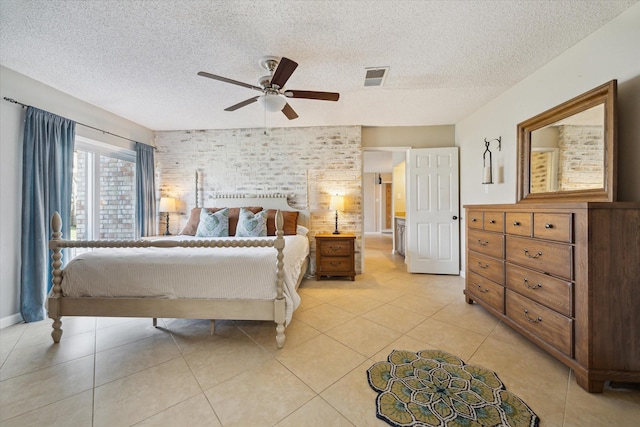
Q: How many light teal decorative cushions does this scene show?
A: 2